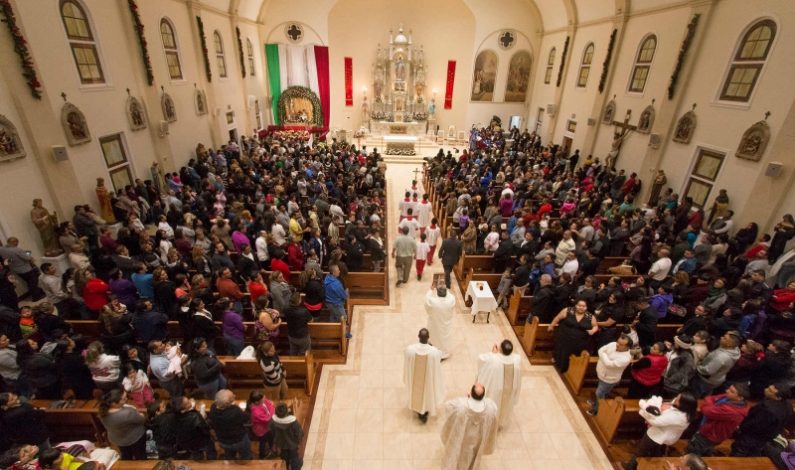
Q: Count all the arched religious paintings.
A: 2